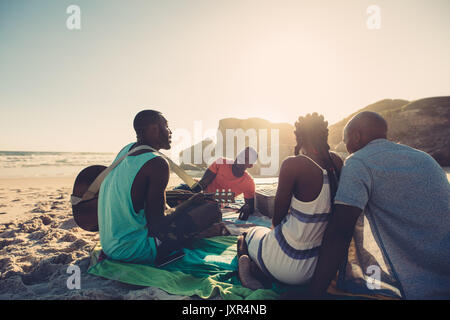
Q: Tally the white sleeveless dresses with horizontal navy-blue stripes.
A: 1